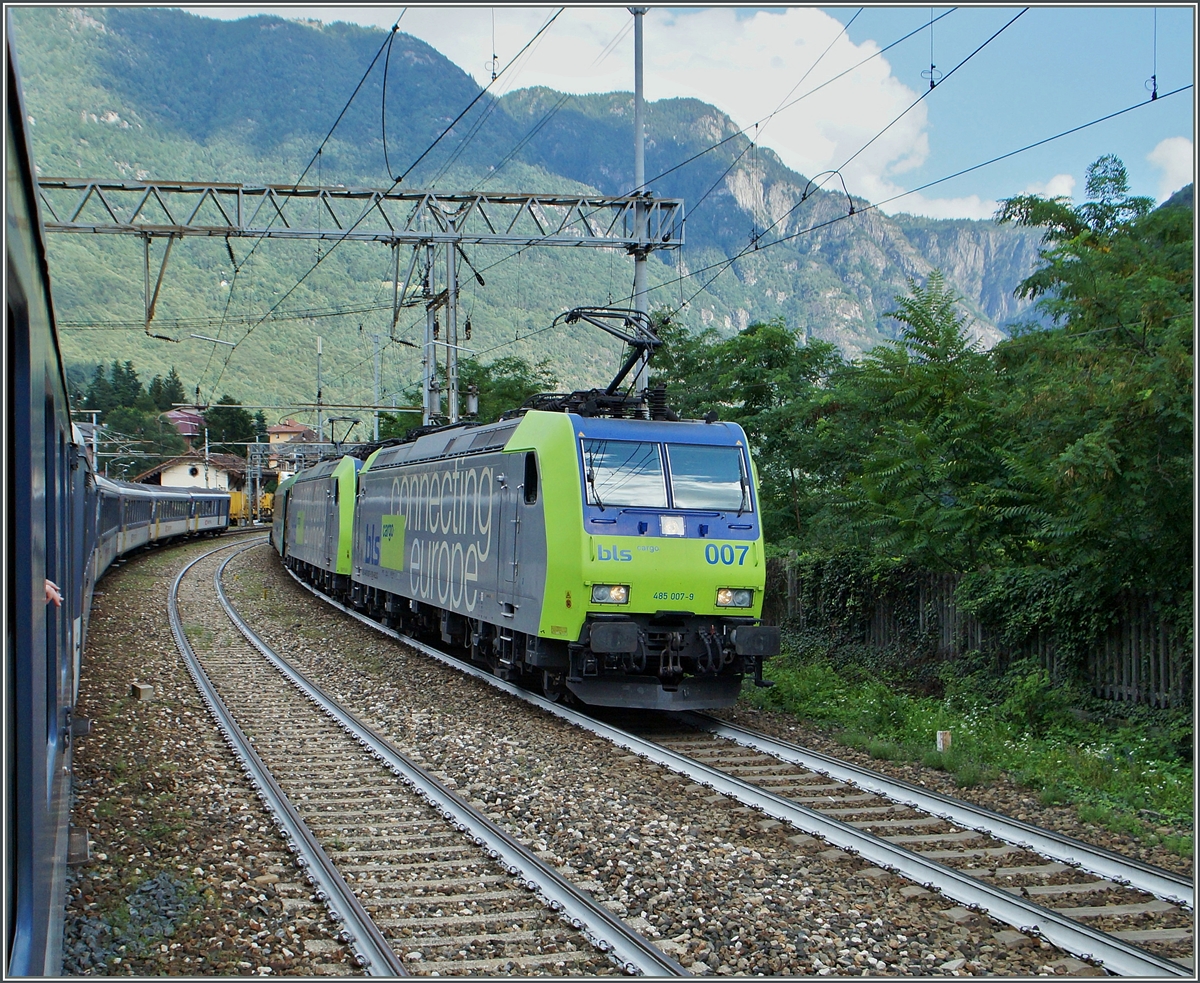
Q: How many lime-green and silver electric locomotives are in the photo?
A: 2